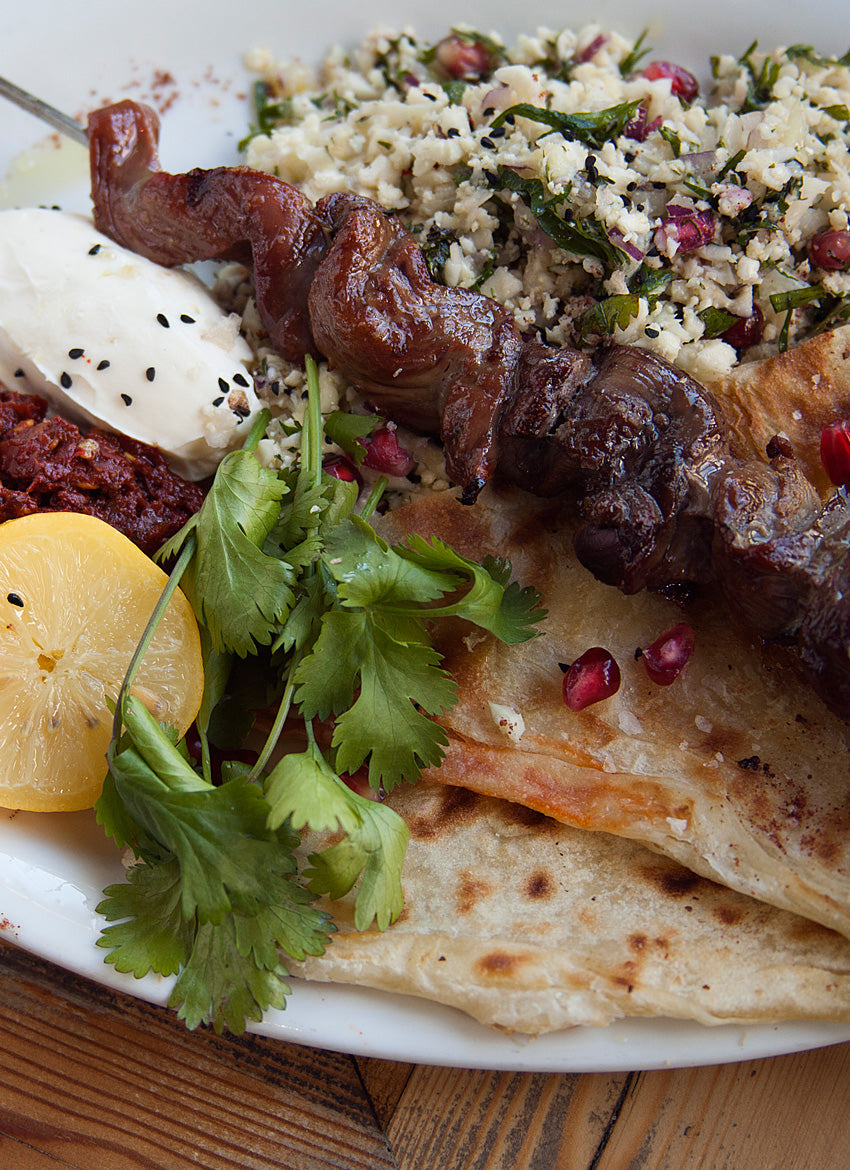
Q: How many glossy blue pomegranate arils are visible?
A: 0